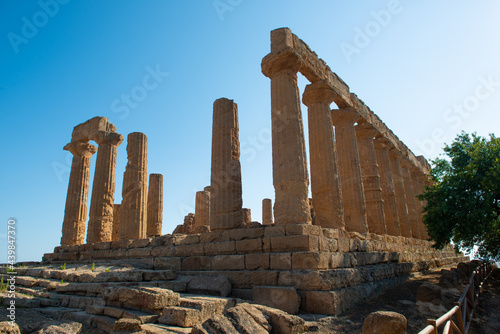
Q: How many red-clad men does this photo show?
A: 0